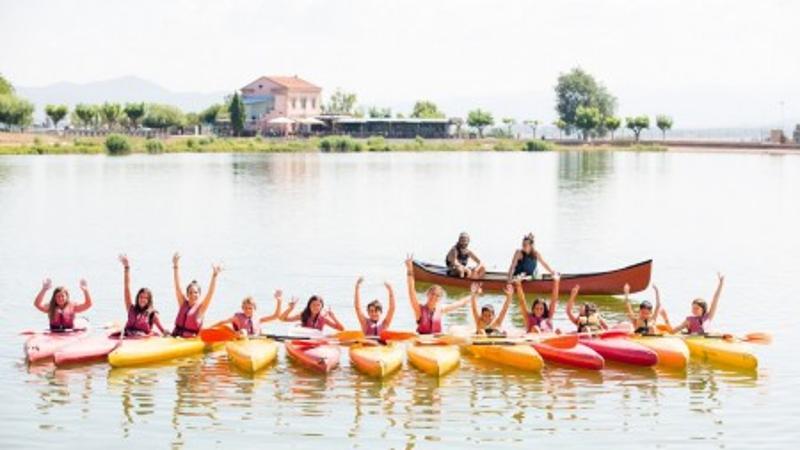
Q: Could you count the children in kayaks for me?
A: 12